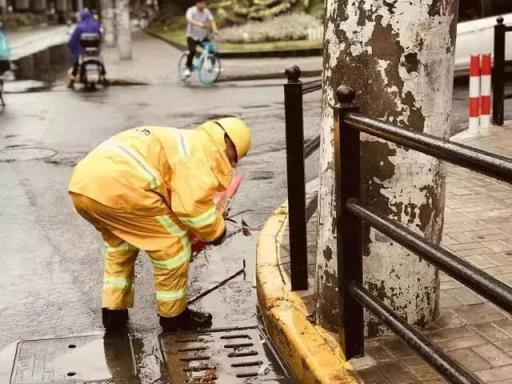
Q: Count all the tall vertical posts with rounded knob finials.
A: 3